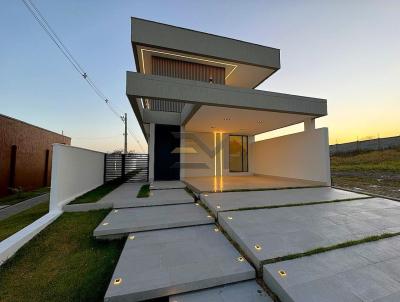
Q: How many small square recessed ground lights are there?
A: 13